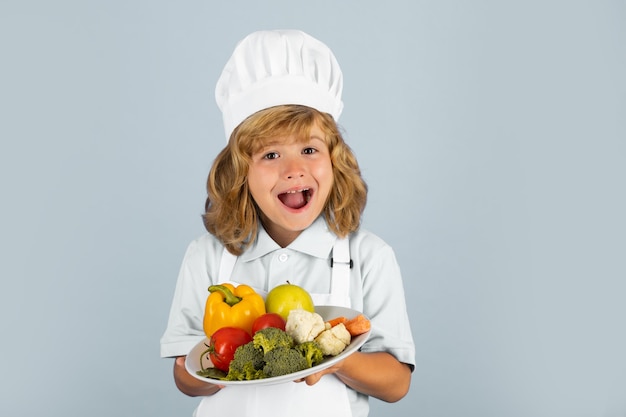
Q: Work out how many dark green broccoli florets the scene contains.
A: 4